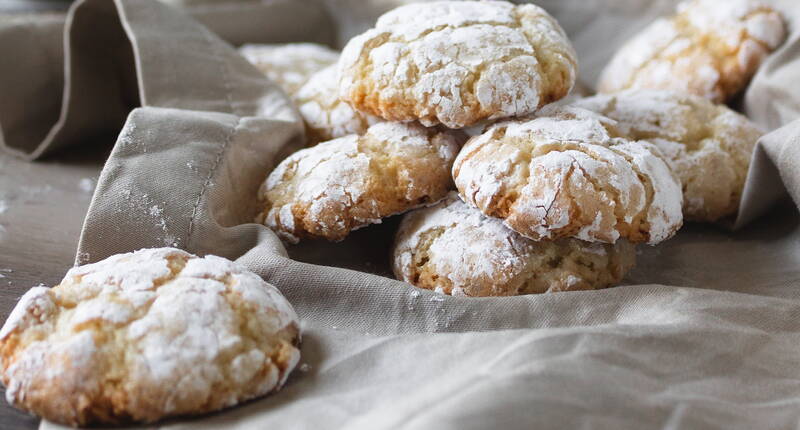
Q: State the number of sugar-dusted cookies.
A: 9